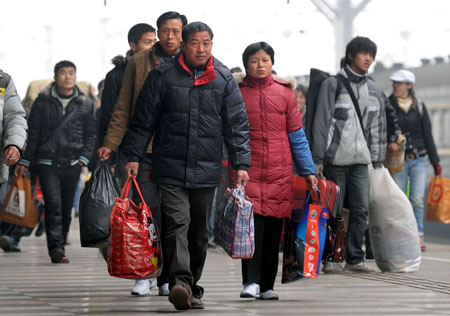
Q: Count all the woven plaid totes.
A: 1